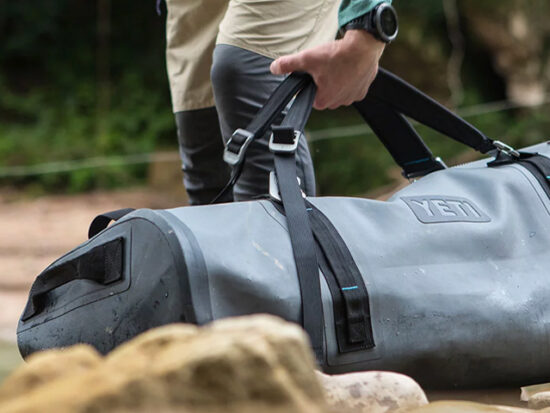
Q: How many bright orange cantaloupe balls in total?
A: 0